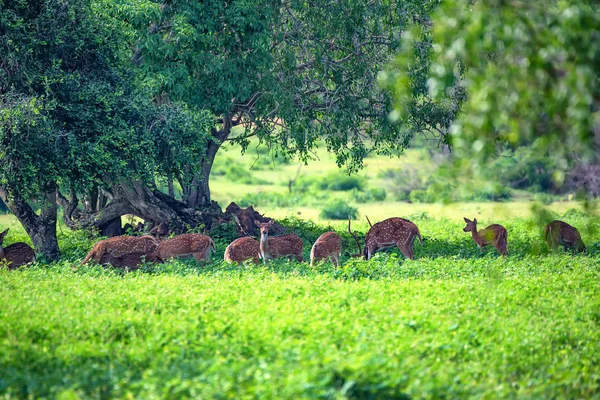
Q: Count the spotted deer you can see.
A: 10